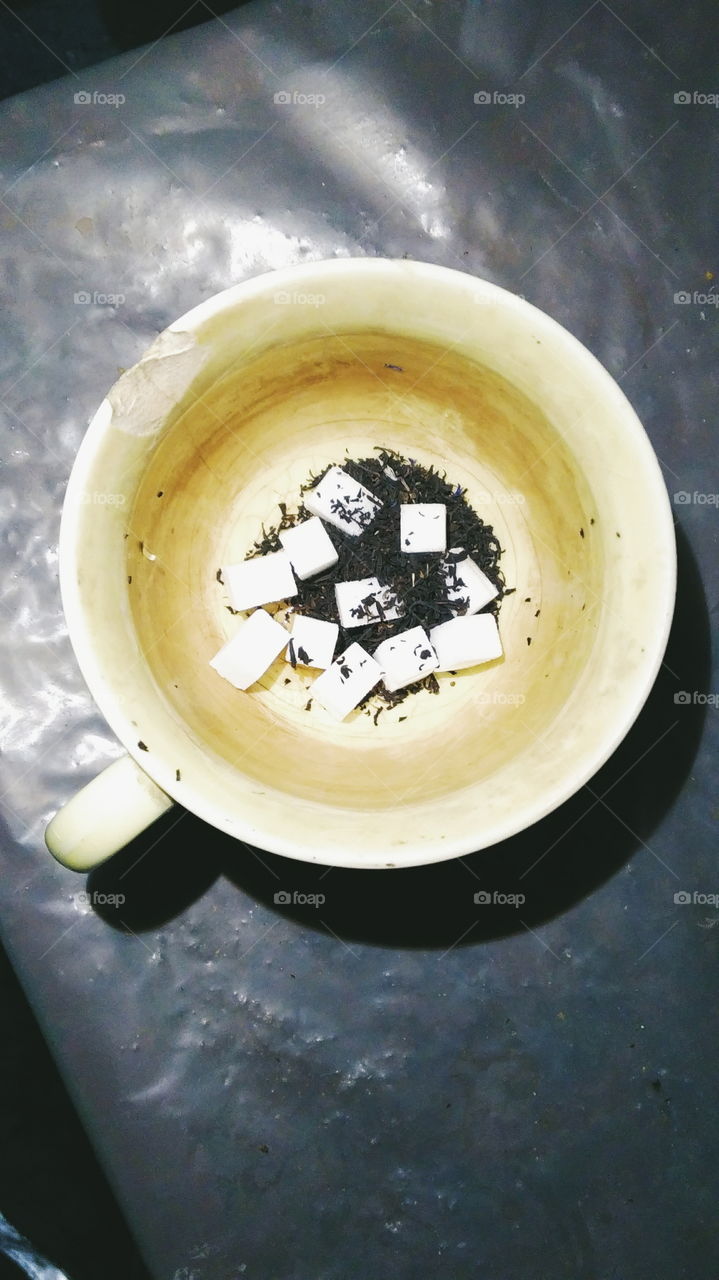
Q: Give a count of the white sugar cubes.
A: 11